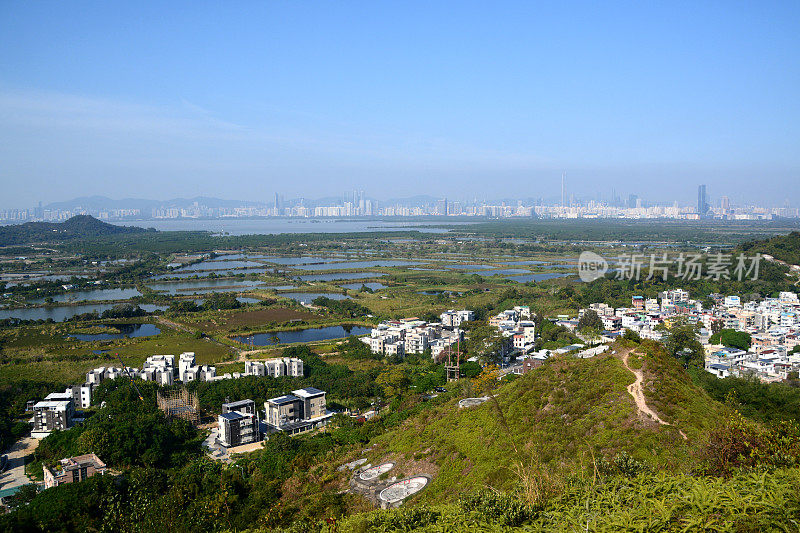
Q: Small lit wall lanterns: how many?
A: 0